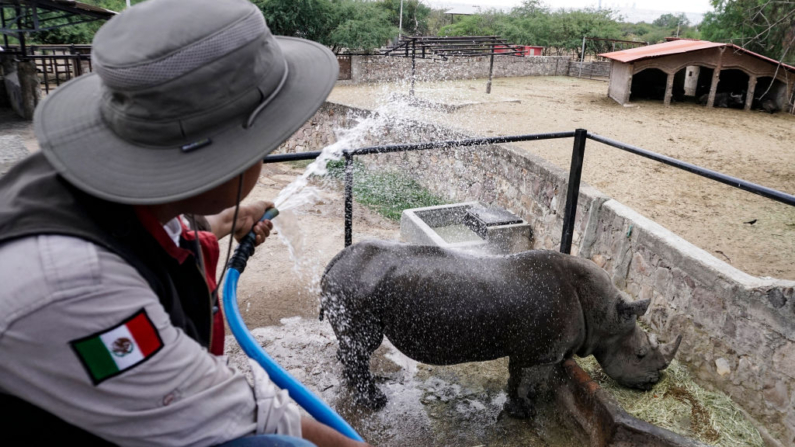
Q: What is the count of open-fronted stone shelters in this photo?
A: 1